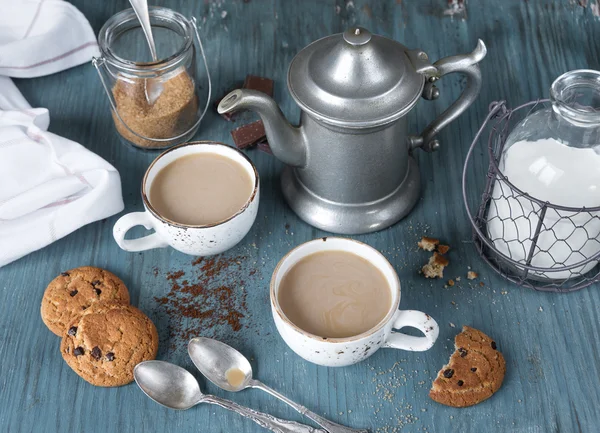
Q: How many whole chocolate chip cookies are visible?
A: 2